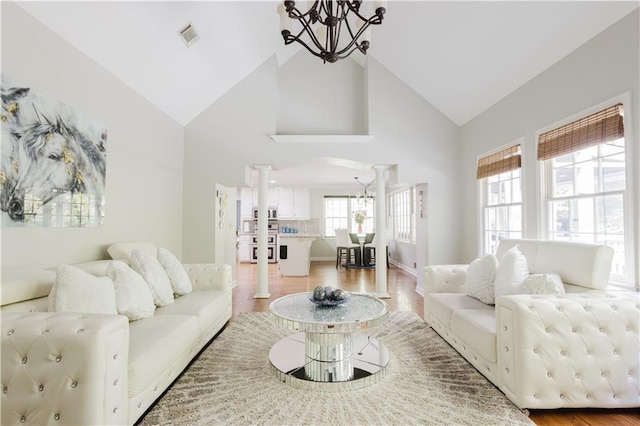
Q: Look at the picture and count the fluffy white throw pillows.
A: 7